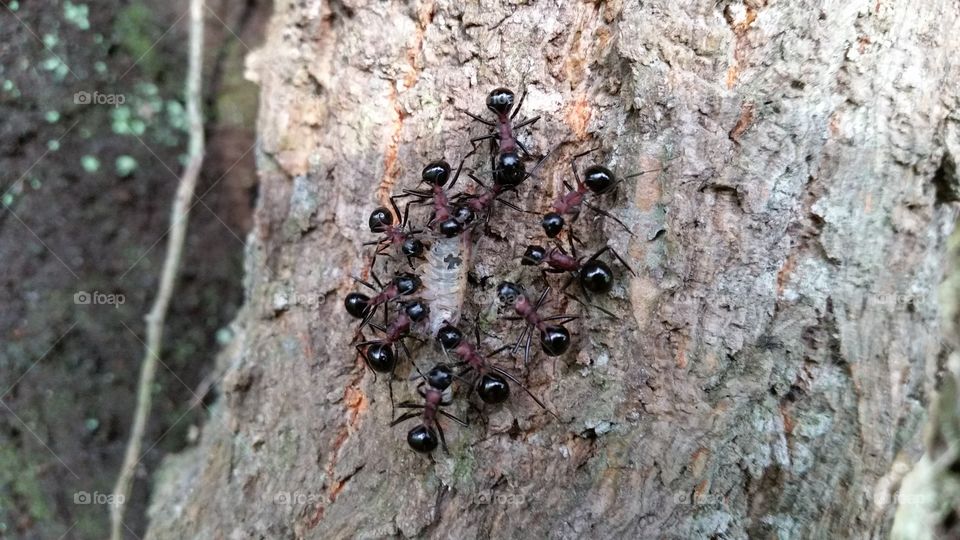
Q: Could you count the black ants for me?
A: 11